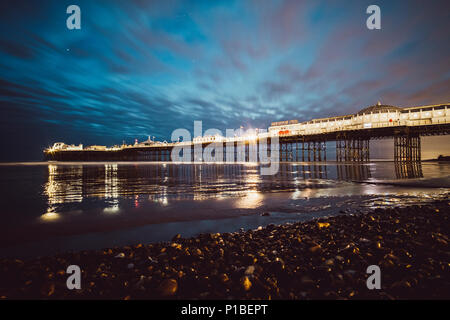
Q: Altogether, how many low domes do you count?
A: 1